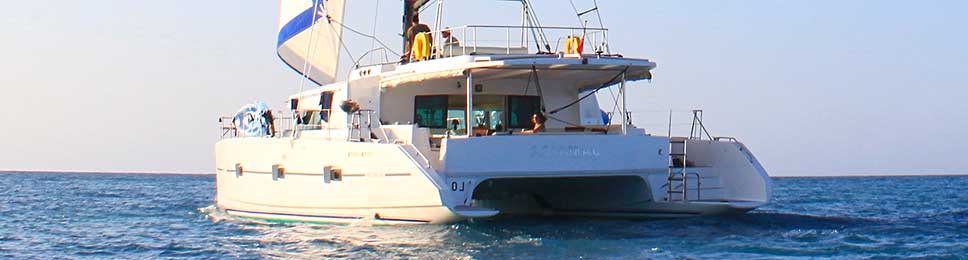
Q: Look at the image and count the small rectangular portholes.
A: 3